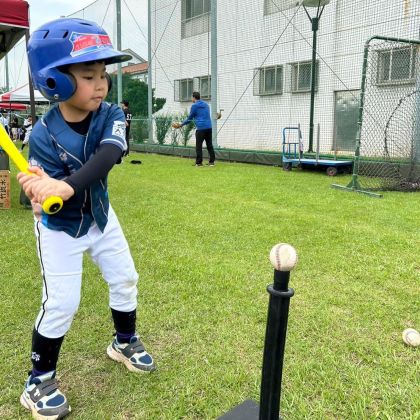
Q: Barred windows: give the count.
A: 5